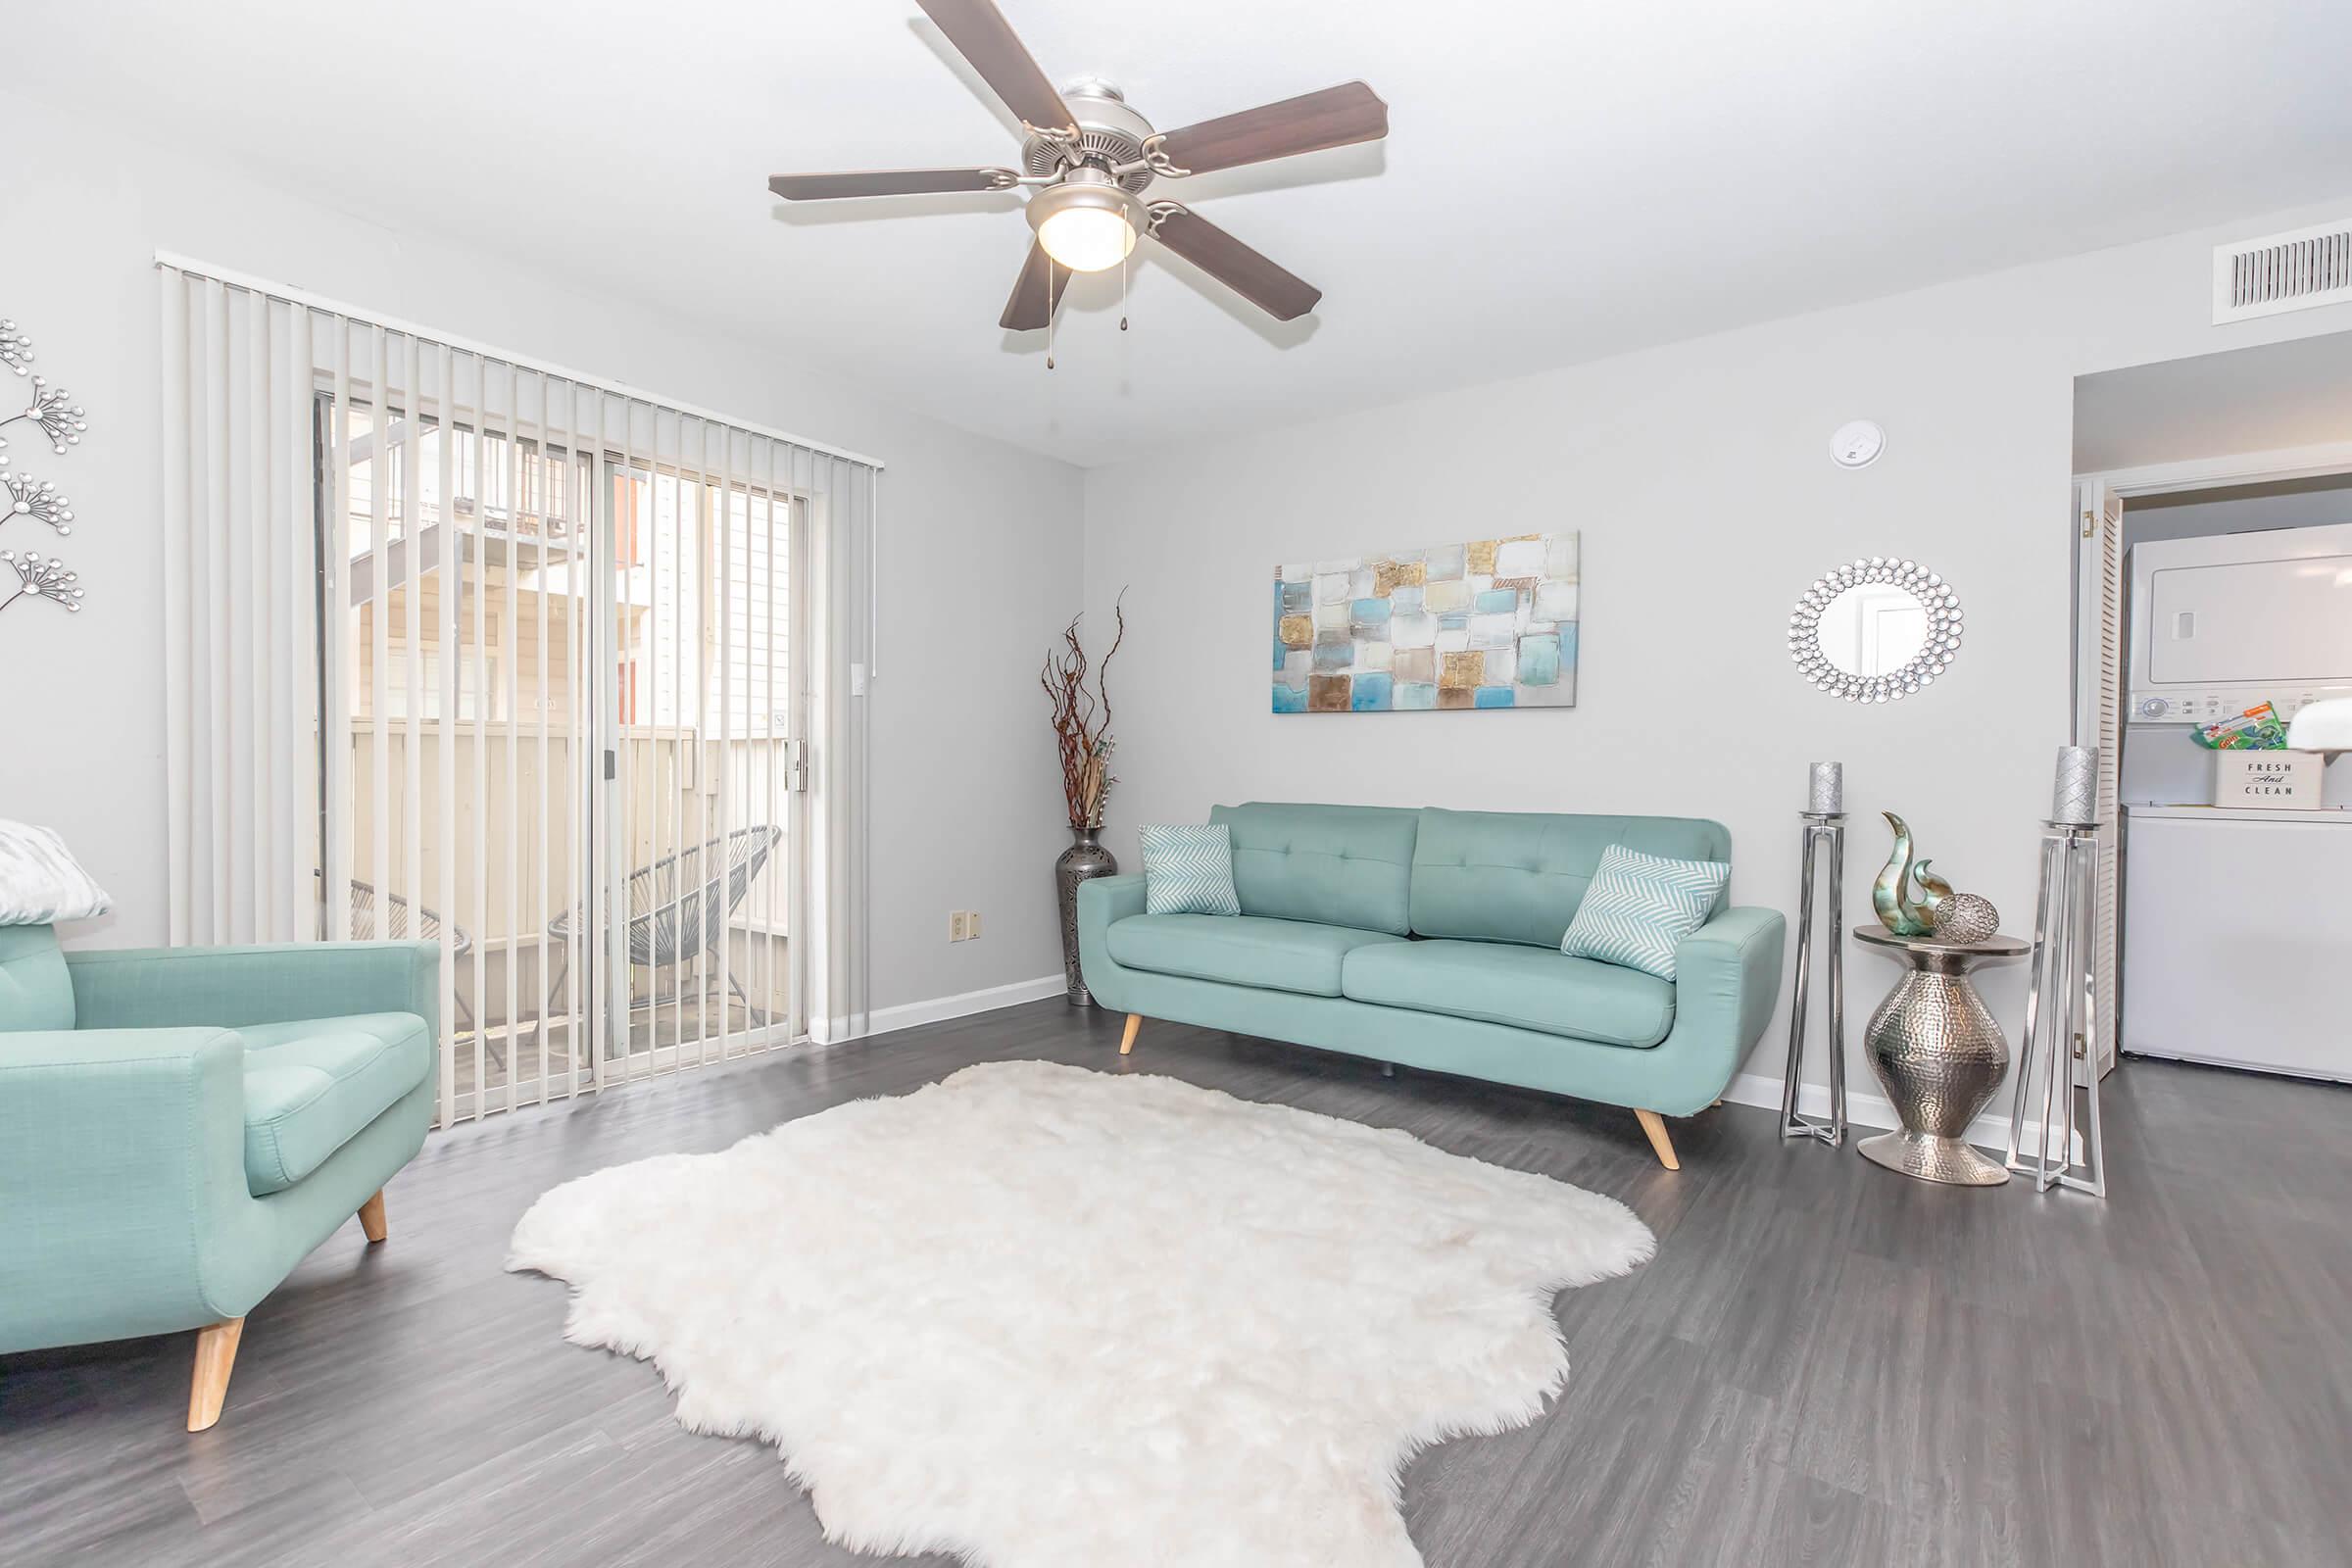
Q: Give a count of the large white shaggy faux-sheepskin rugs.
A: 1